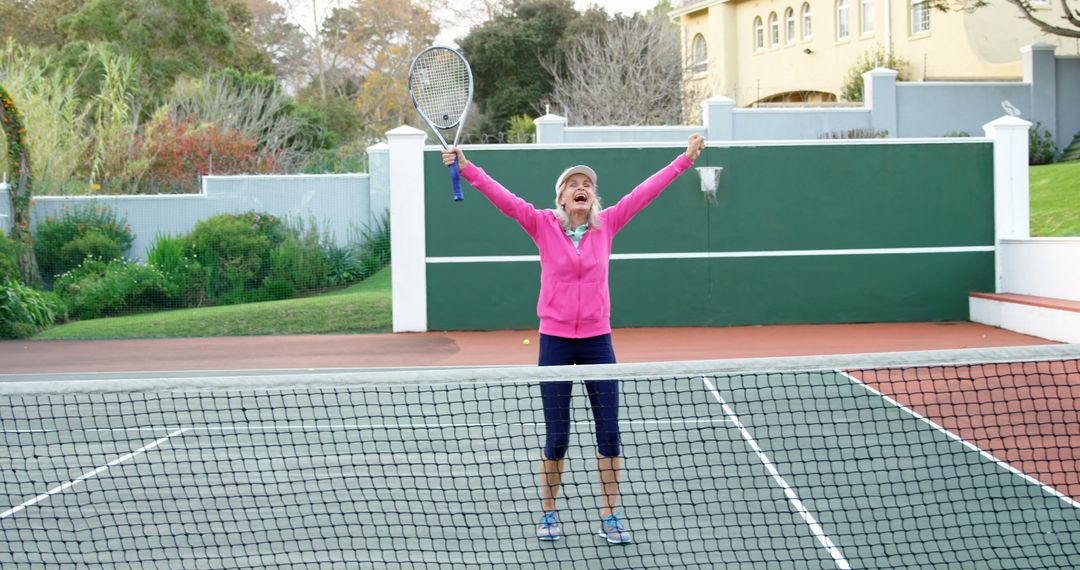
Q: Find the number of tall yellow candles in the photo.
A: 0